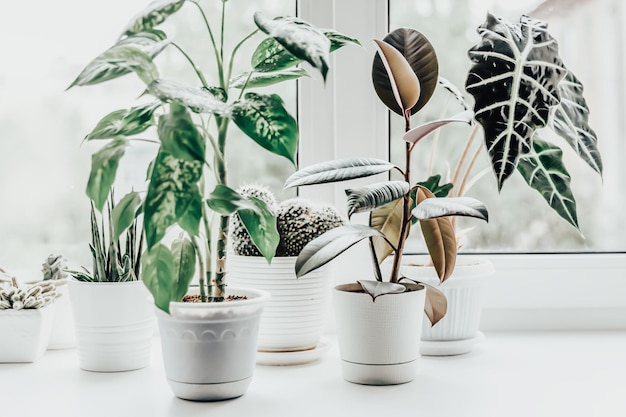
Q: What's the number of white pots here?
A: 7